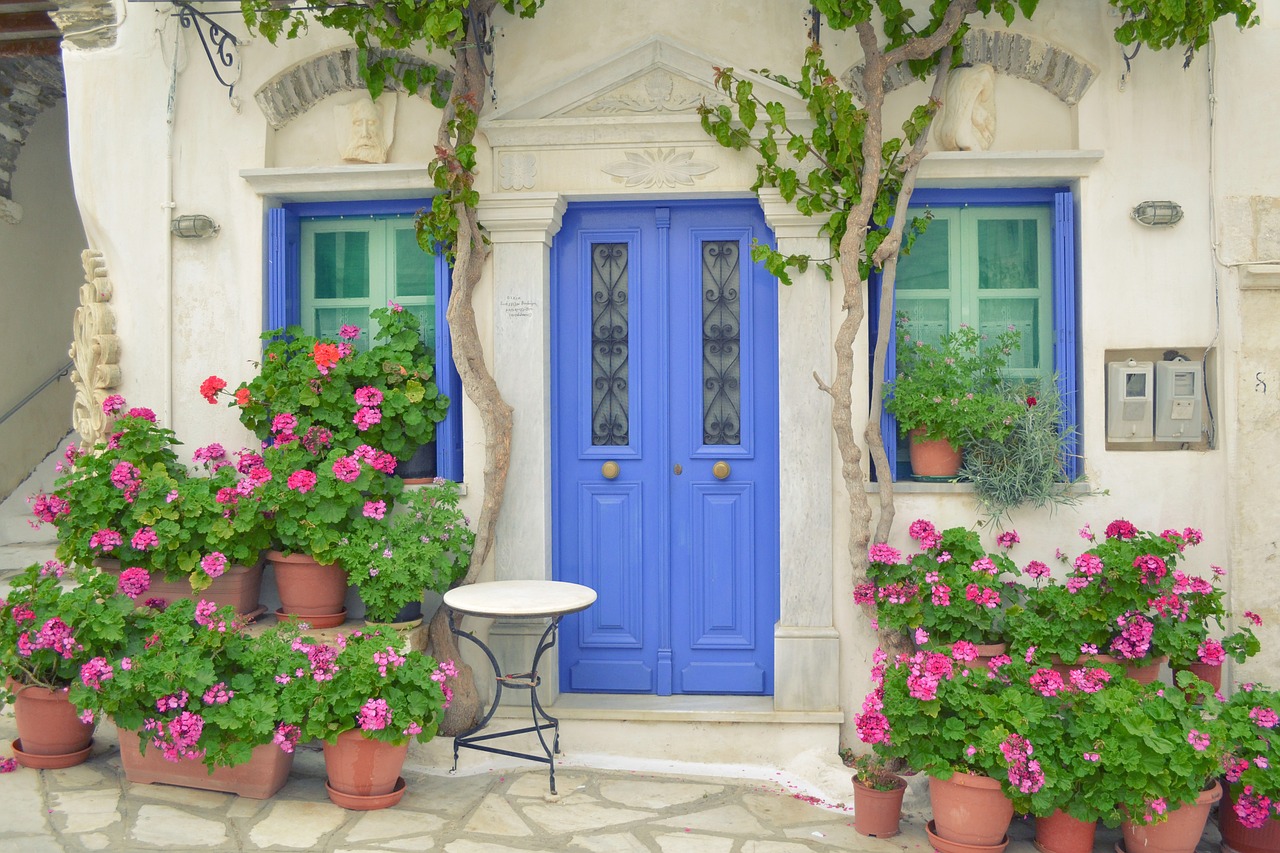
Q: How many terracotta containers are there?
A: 14